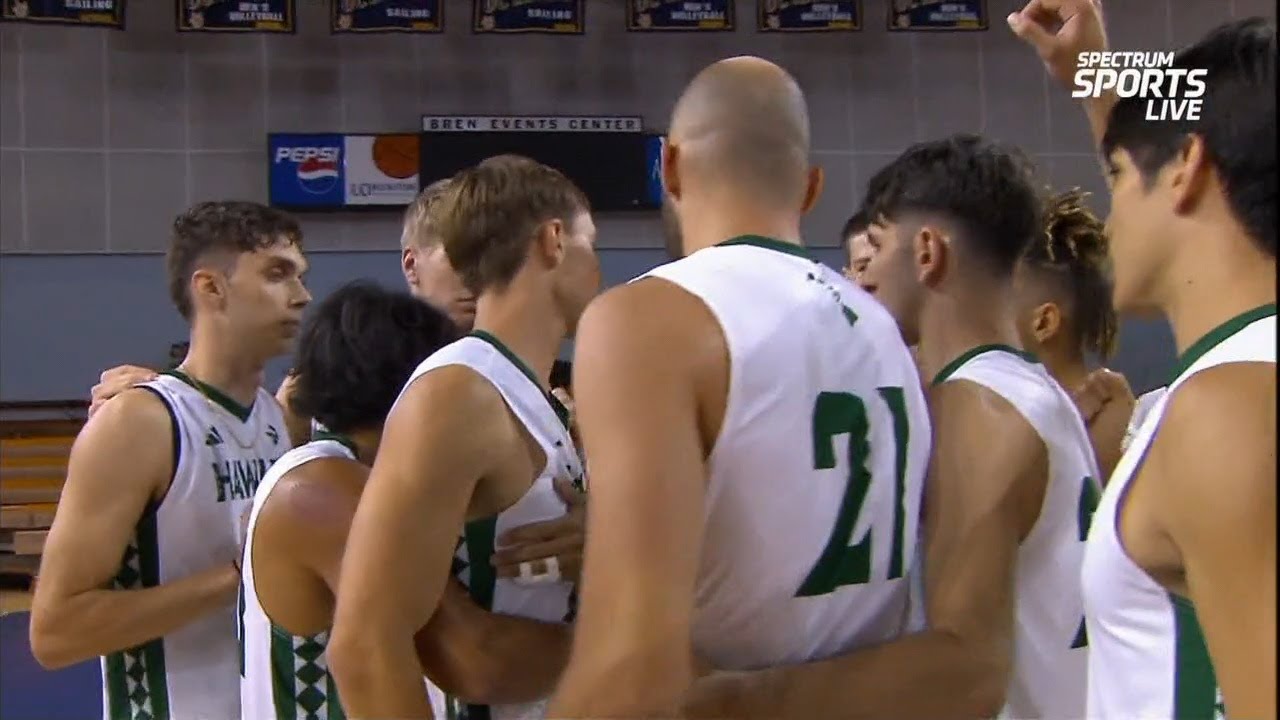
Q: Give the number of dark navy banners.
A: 7